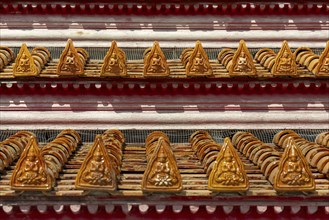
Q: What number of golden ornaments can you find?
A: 13